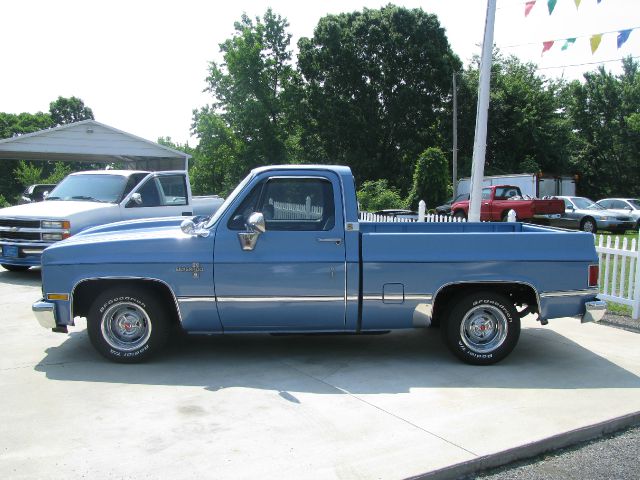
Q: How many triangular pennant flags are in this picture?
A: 8